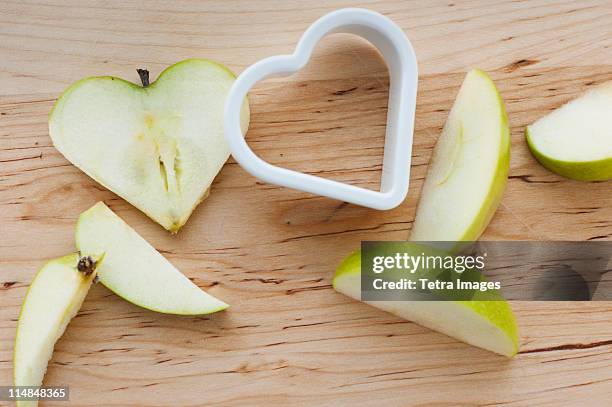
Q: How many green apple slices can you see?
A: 6